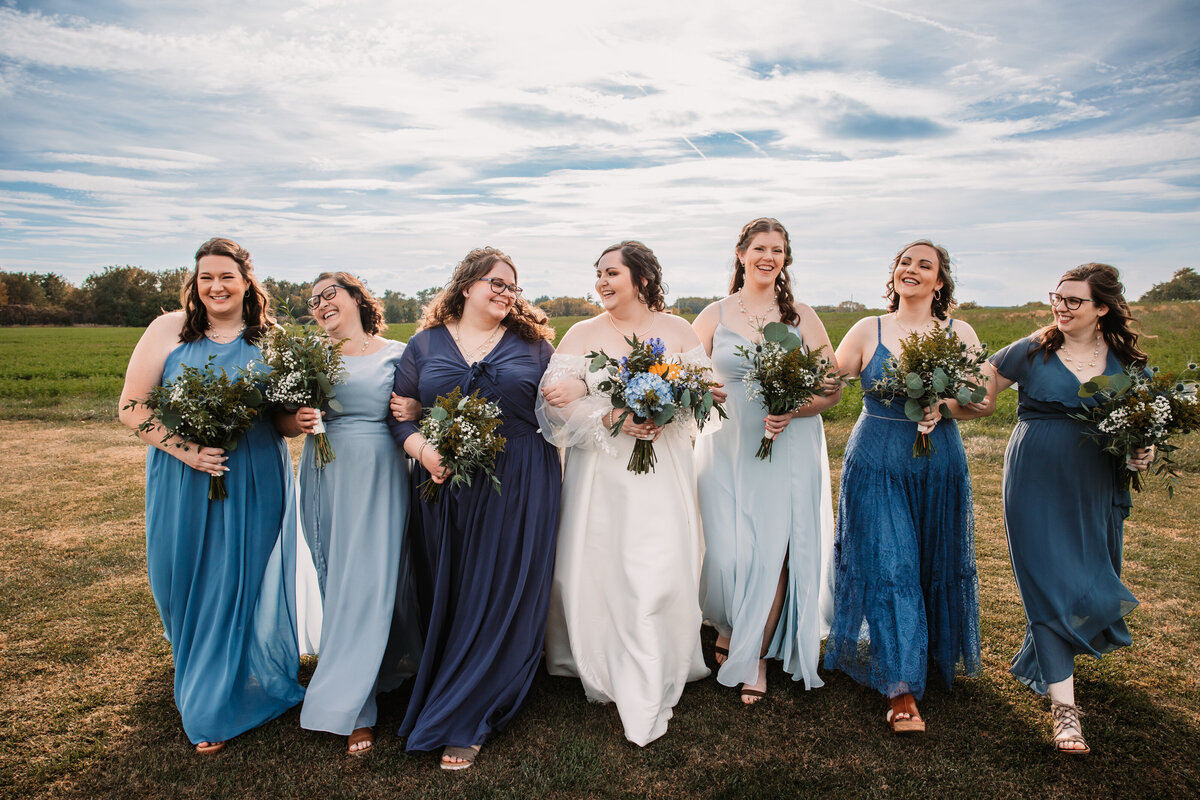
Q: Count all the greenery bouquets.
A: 6